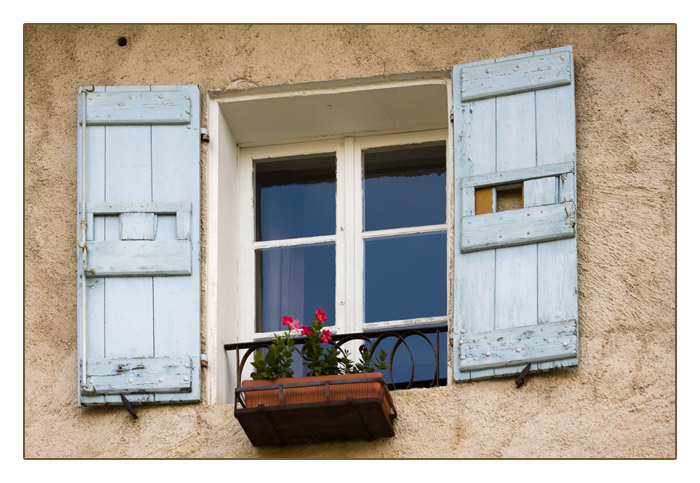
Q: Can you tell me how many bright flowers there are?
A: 5